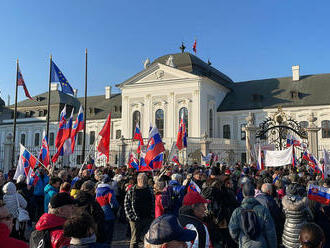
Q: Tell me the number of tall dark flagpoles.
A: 3